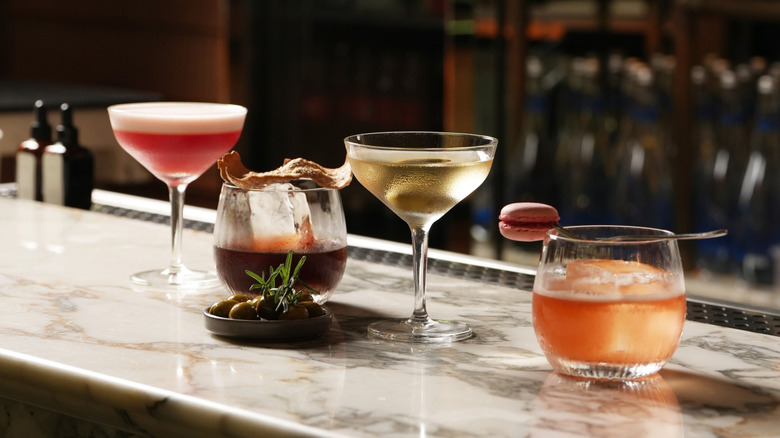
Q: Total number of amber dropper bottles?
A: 2